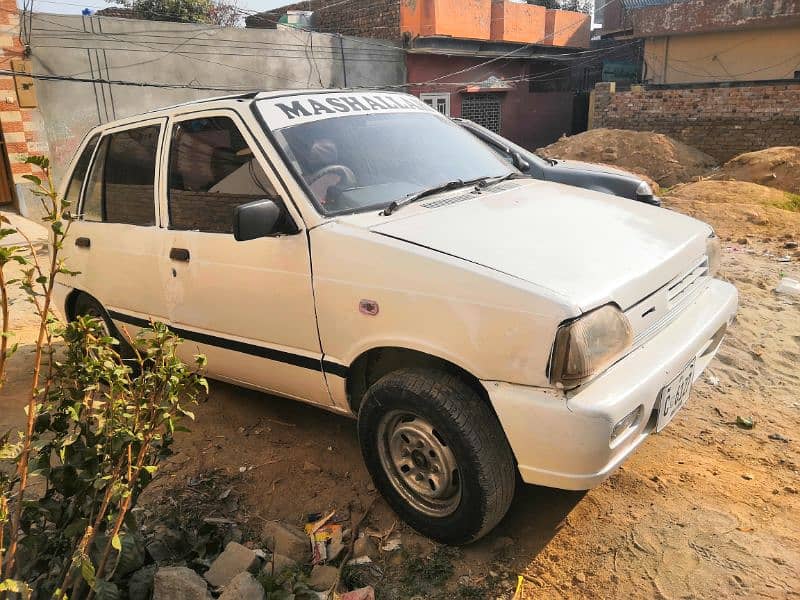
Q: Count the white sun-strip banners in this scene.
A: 1